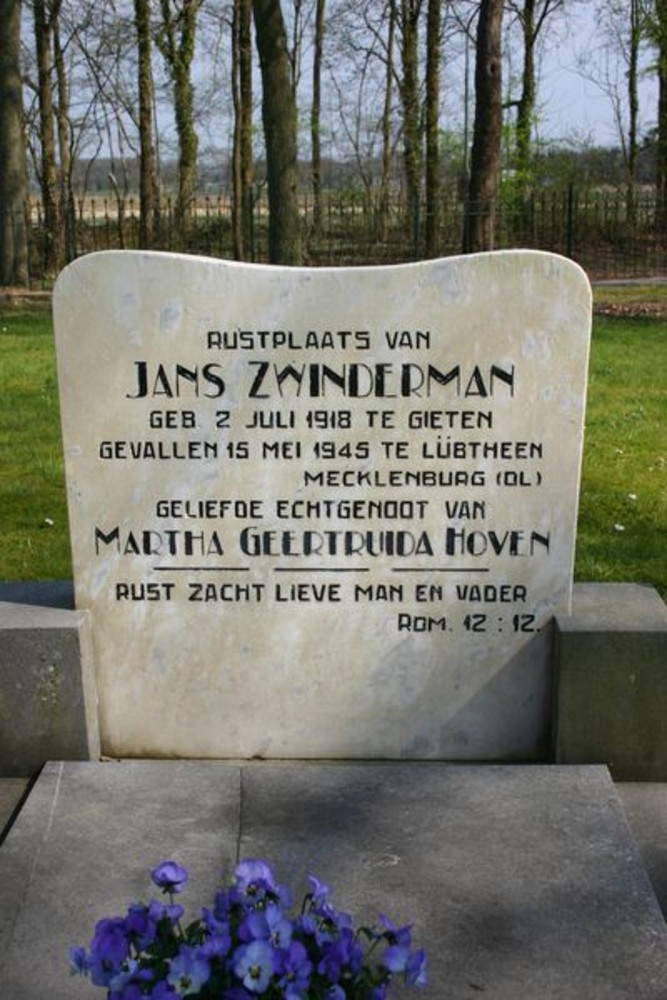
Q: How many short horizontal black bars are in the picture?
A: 3